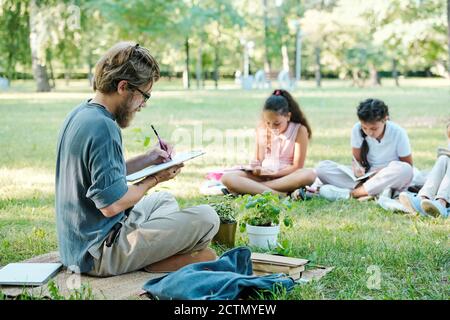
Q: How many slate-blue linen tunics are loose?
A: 1